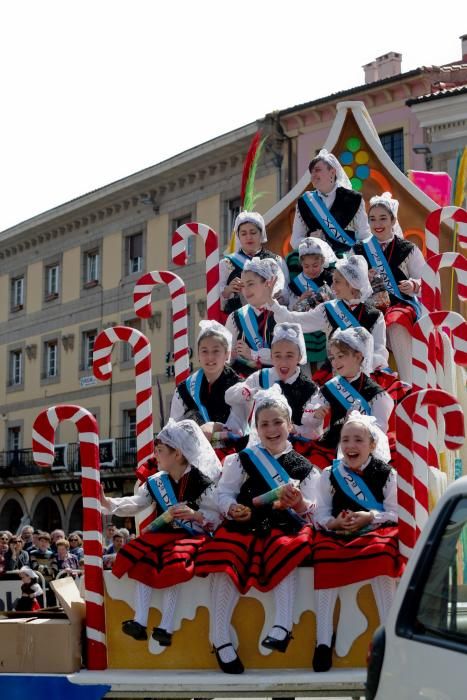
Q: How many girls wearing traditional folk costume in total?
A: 12